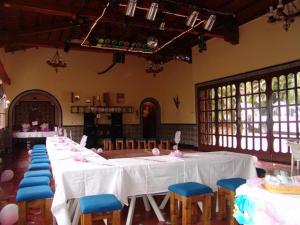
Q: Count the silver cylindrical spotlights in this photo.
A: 4